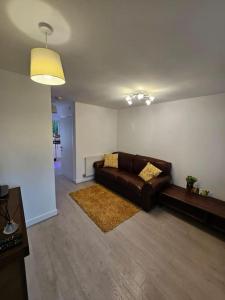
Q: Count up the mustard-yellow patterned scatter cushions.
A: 2